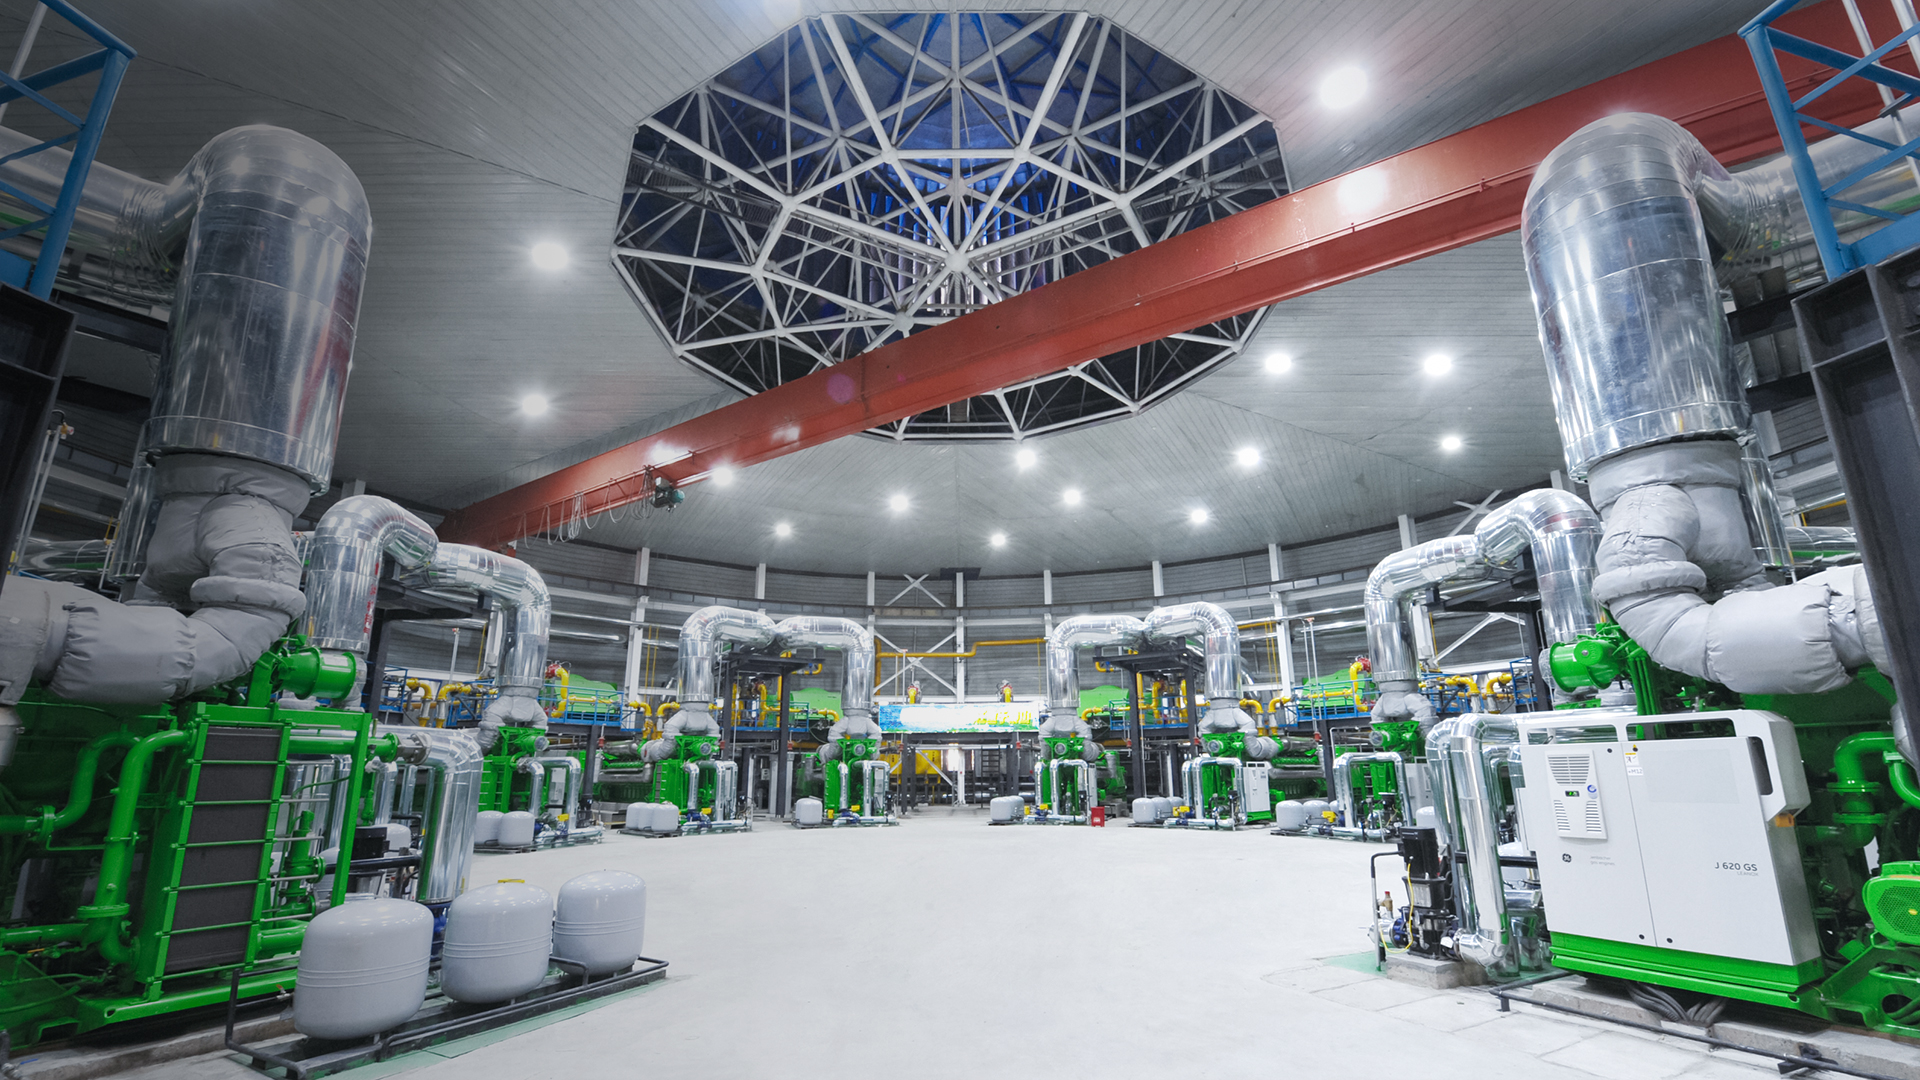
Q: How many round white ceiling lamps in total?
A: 14